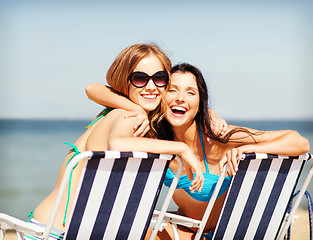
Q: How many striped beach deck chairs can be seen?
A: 2